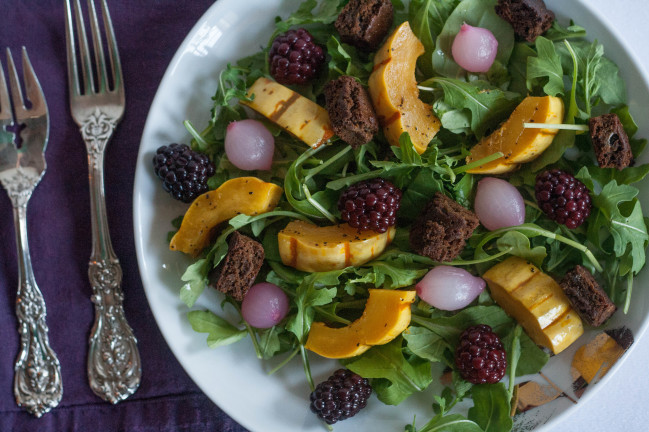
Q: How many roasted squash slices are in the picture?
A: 7